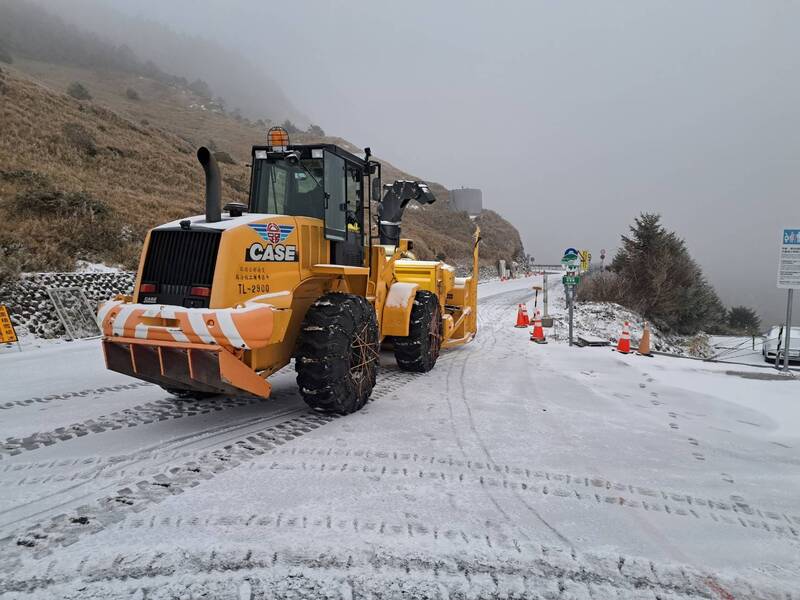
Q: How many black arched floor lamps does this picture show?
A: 0